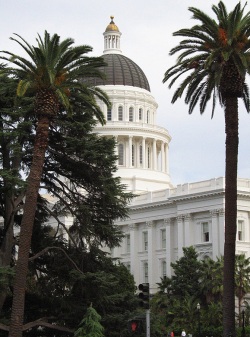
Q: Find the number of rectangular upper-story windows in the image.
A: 5